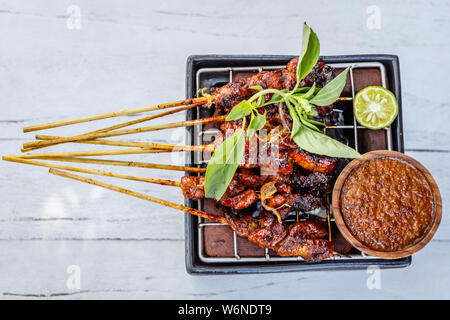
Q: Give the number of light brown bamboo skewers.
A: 8